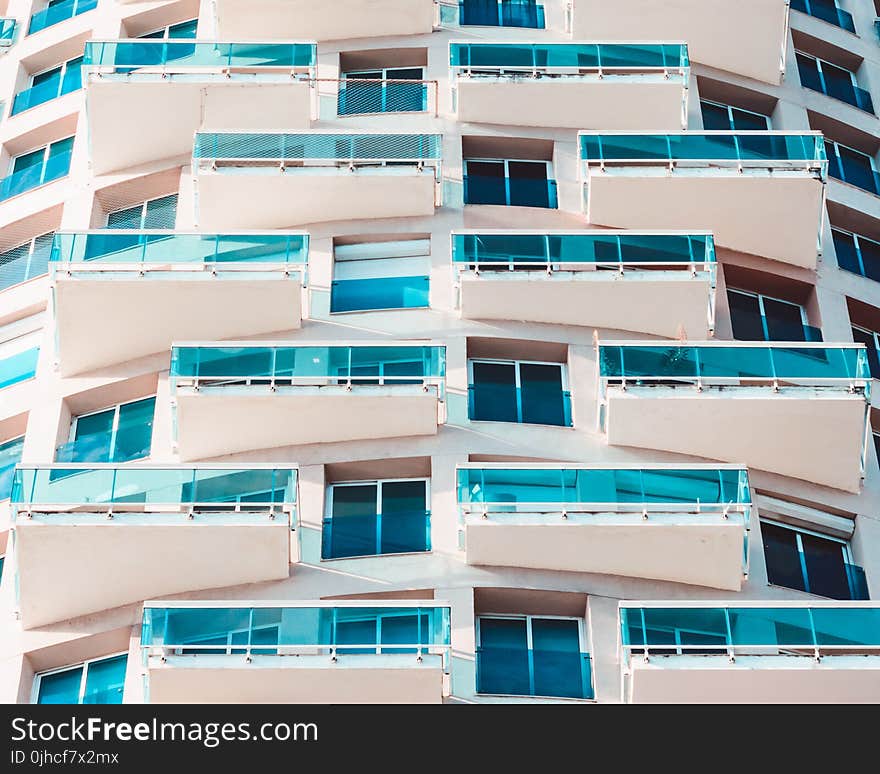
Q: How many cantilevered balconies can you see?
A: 14